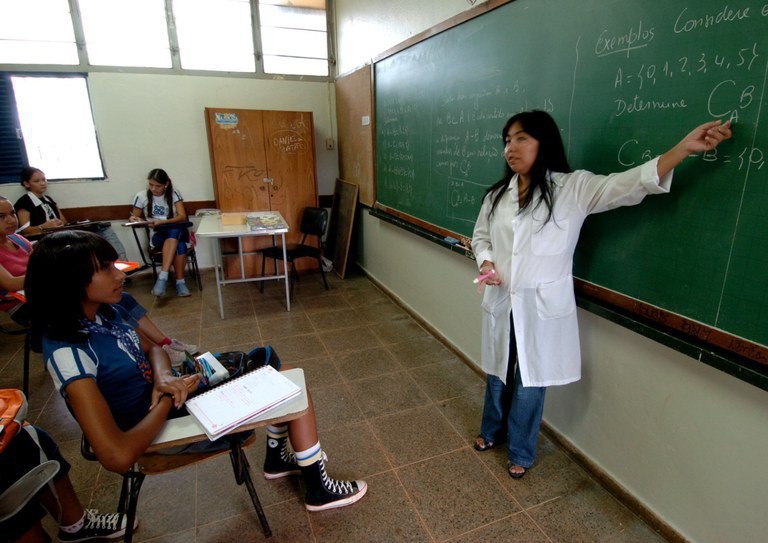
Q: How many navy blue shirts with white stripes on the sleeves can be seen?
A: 1